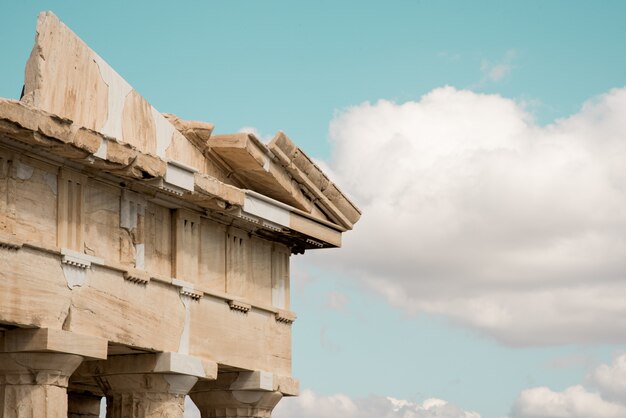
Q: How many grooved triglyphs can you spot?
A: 6